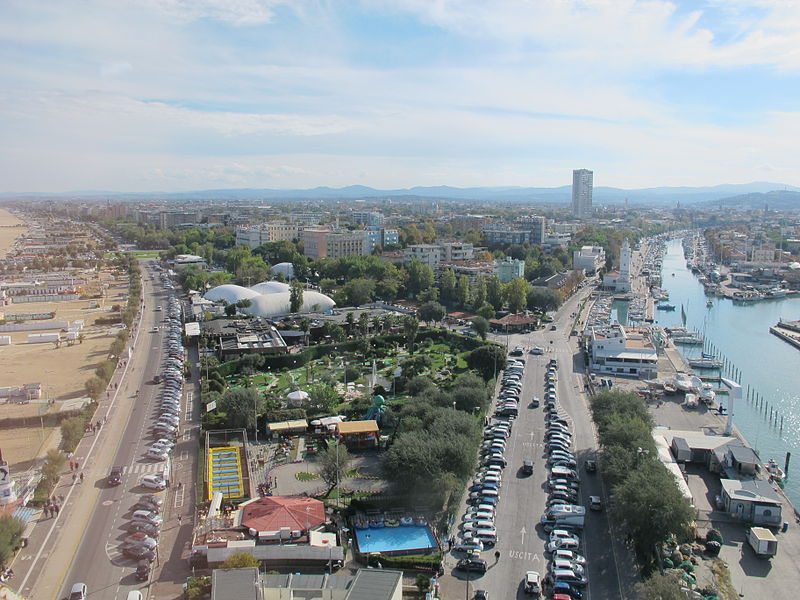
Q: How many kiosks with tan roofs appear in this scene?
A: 2